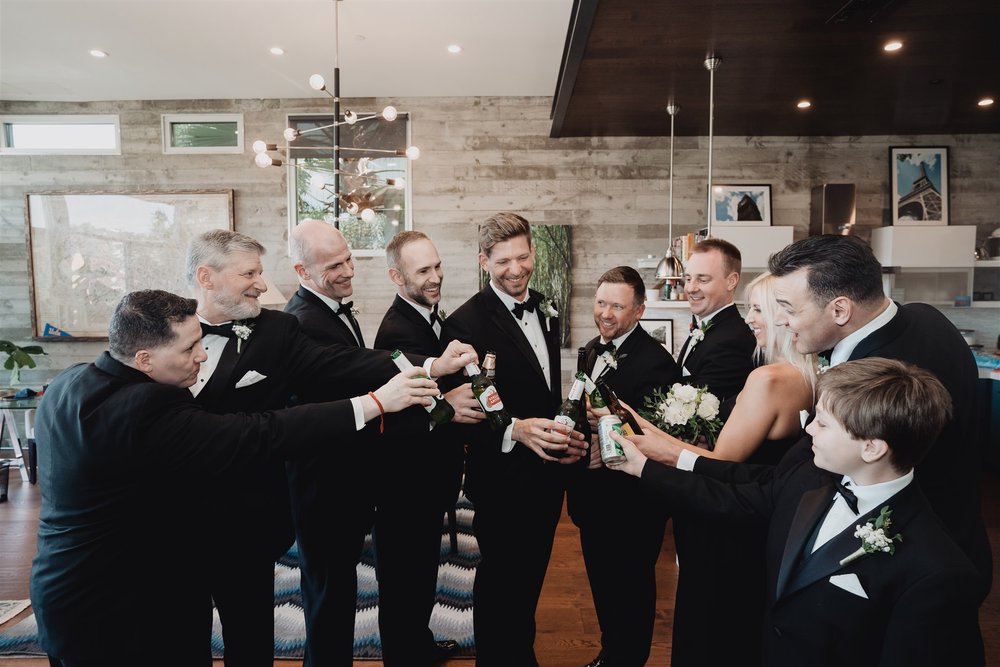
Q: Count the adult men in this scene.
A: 8